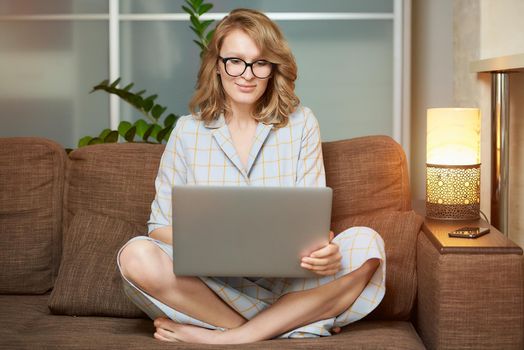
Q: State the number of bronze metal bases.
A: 1